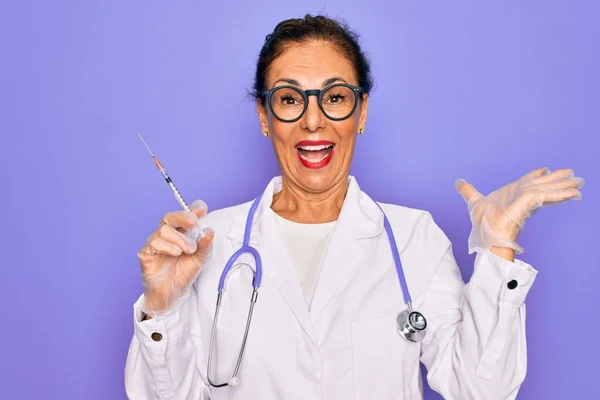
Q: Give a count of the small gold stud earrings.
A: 2